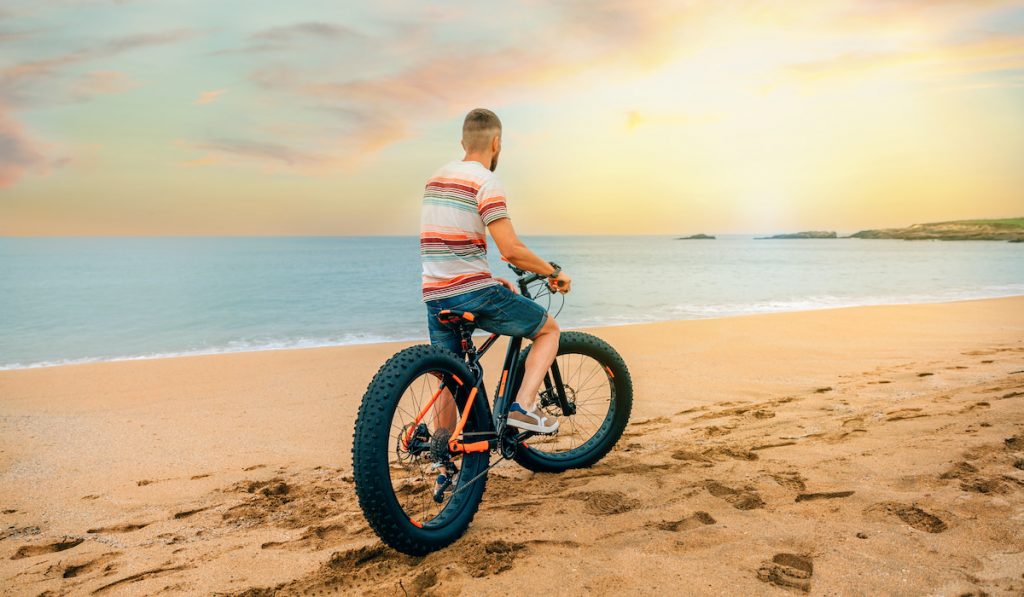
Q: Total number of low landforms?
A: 3